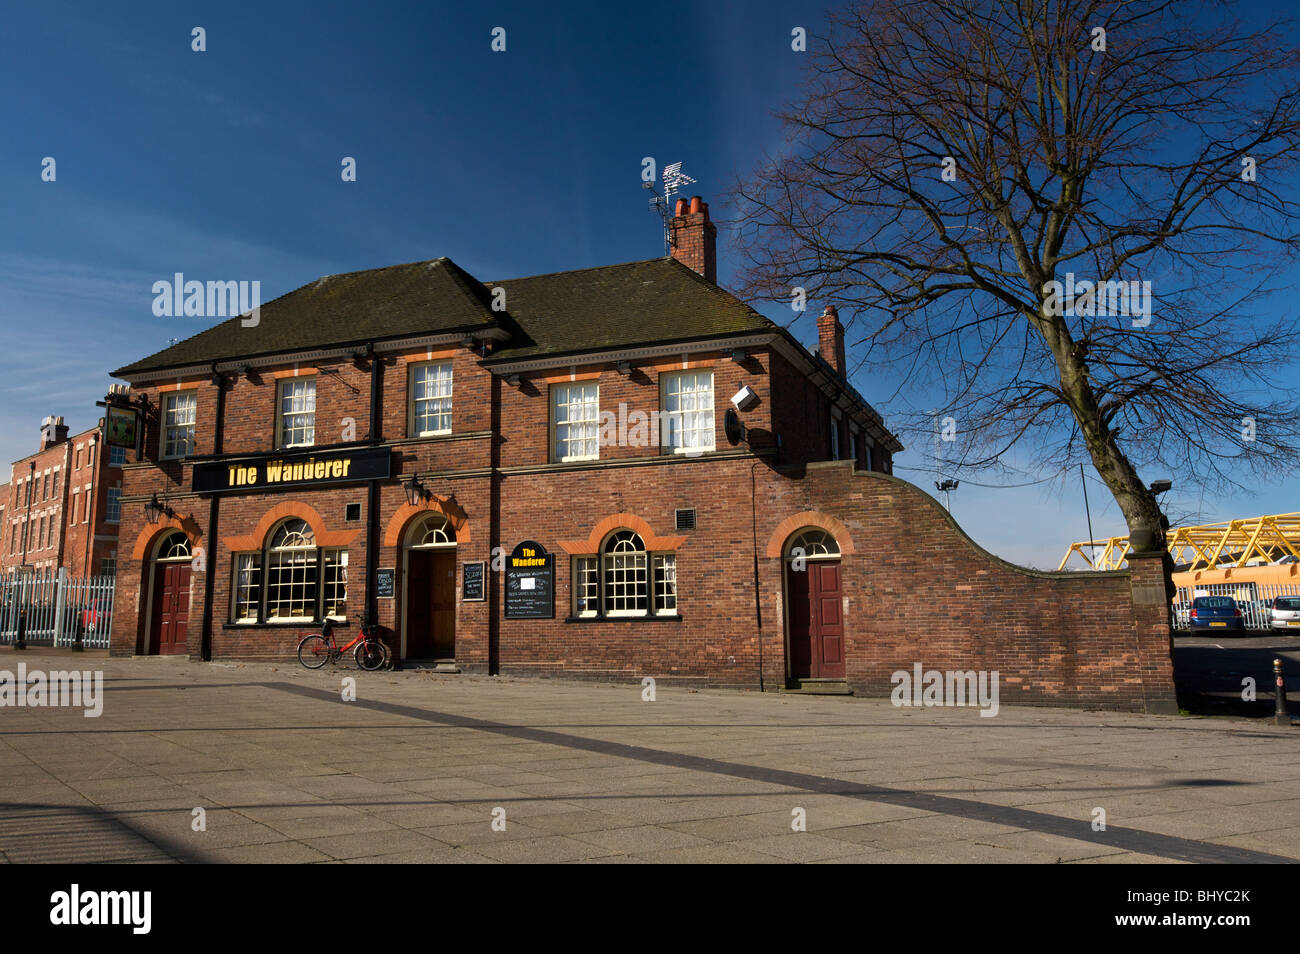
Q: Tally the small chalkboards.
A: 2